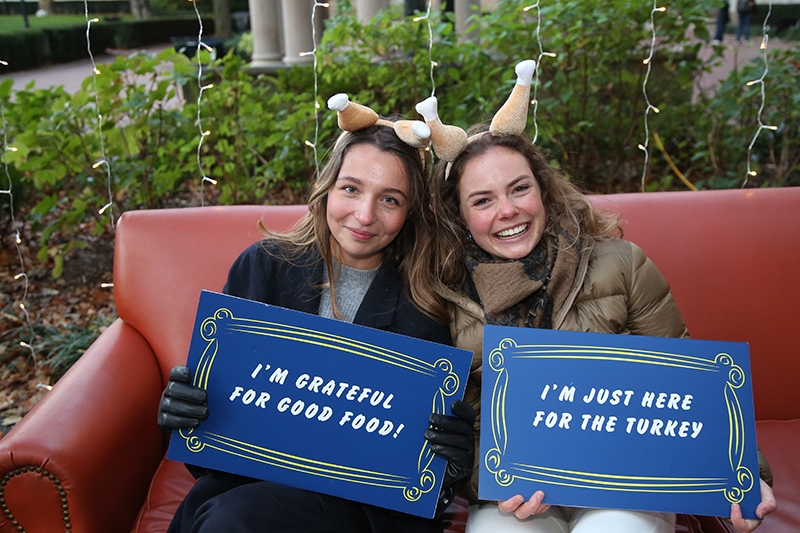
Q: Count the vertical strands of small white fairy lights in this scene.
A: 8